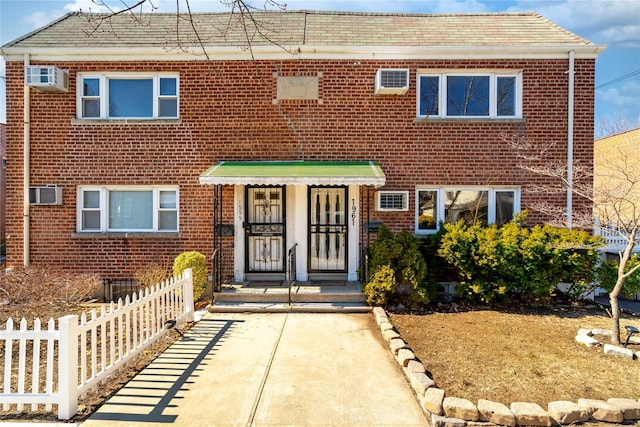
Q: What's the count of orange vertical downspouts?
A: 0